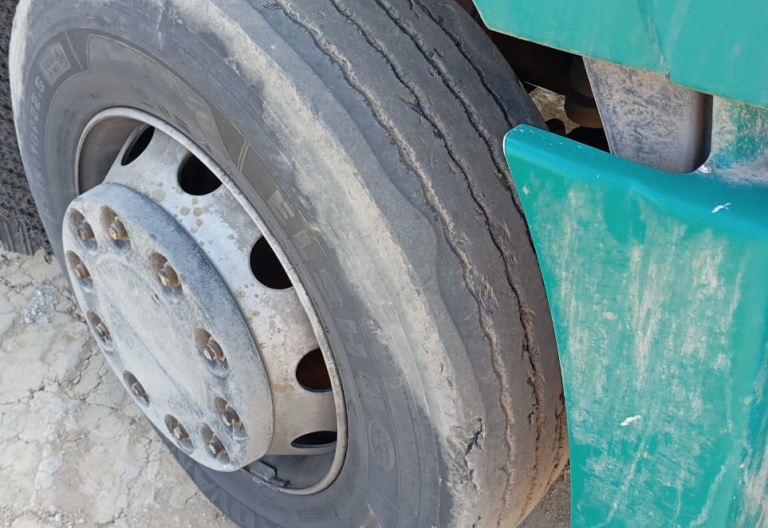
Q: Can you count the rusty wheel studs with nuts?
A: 10